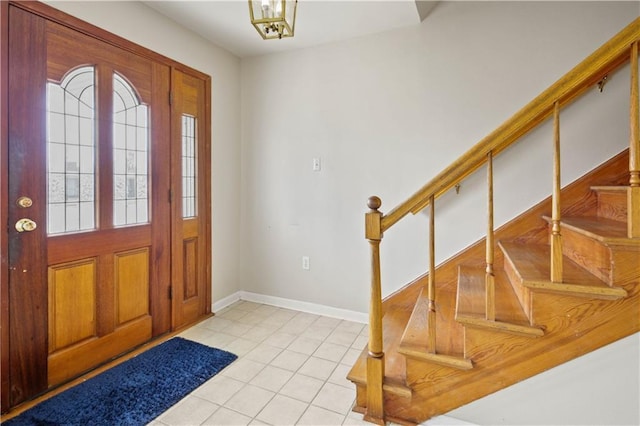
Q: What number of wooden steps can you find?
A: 6